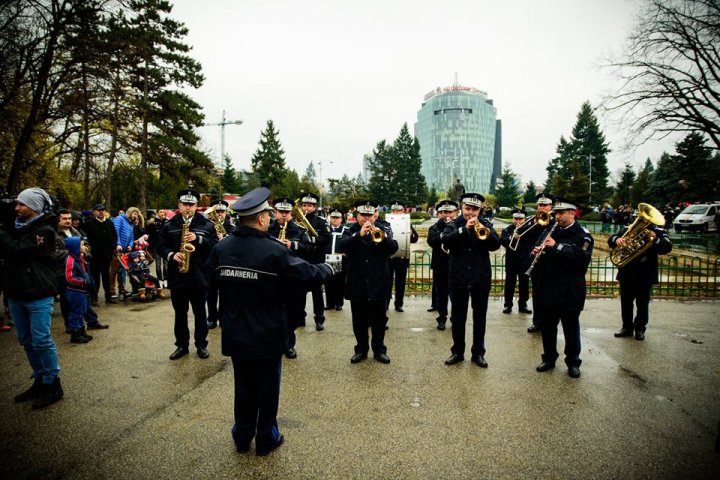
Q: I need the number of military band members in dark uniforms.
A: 15